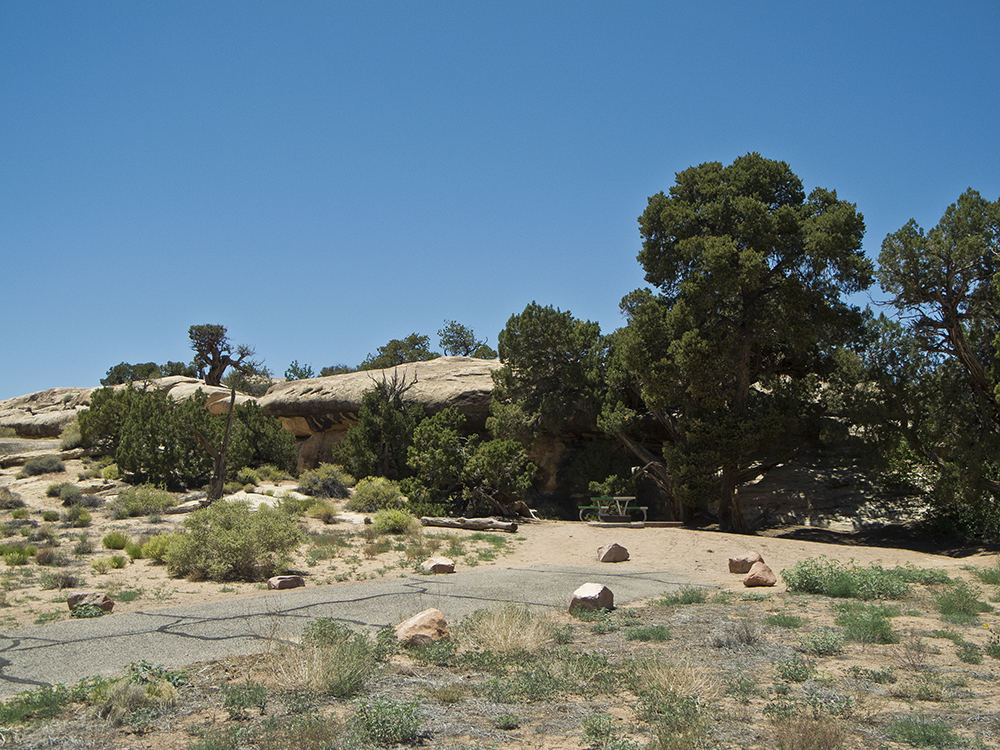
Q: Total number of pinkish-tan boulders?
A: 8